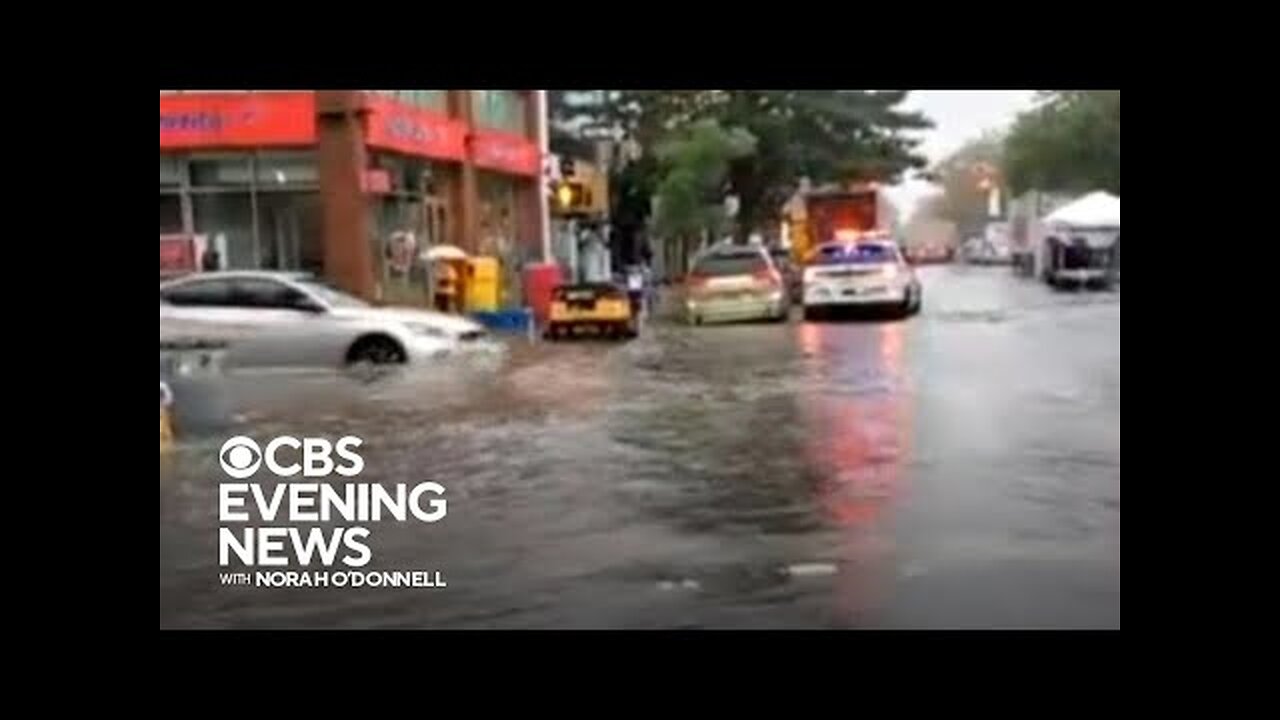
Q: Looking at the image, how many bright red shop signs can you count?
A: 3